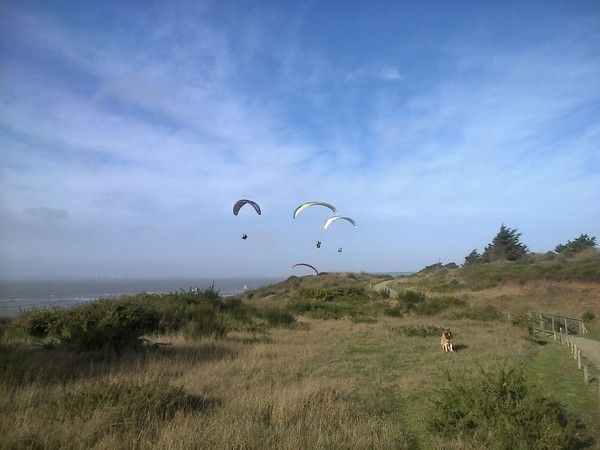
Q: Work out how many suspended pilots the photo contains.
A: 3